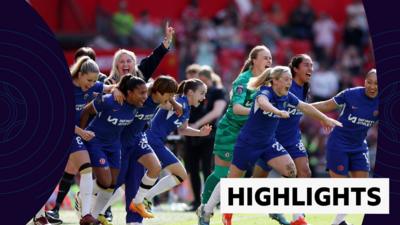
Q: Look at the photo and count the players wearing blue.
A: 7